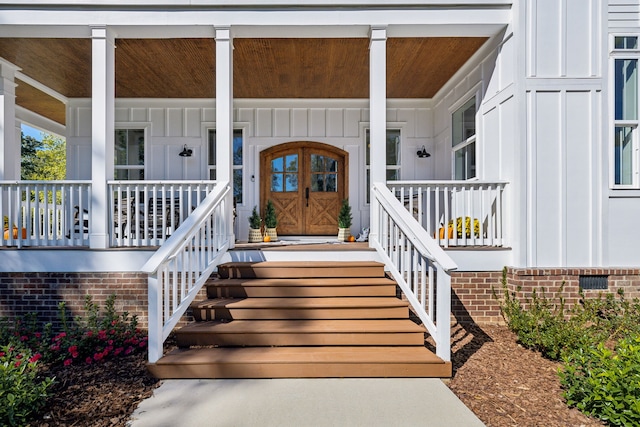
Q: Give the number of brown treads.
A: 5